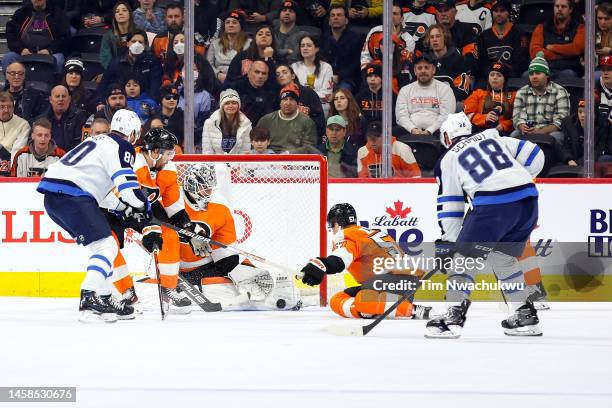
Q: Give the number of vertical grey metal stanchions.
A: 3